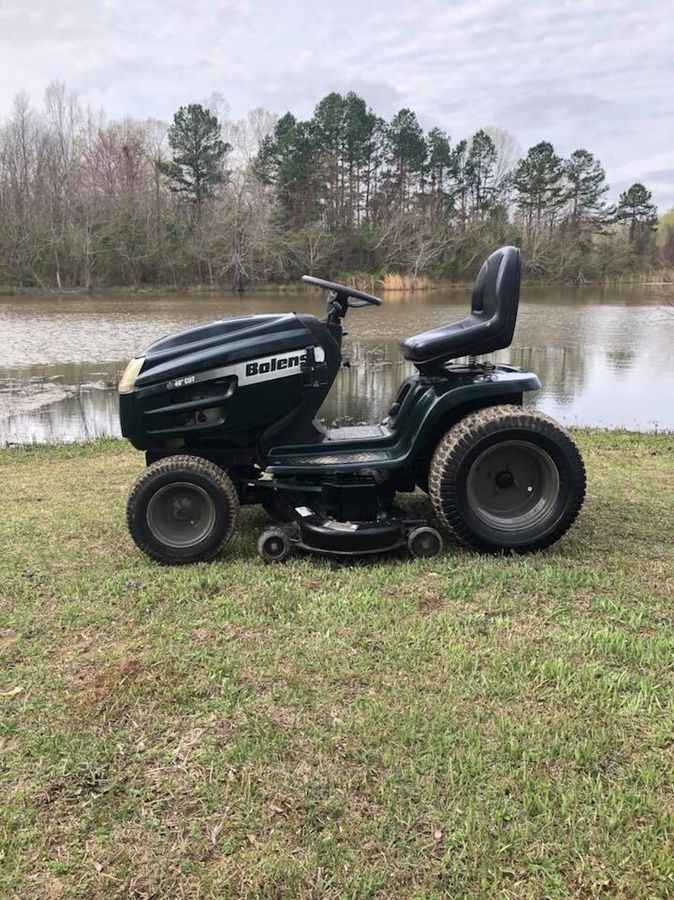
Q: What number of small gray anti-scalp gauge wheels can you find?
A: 2